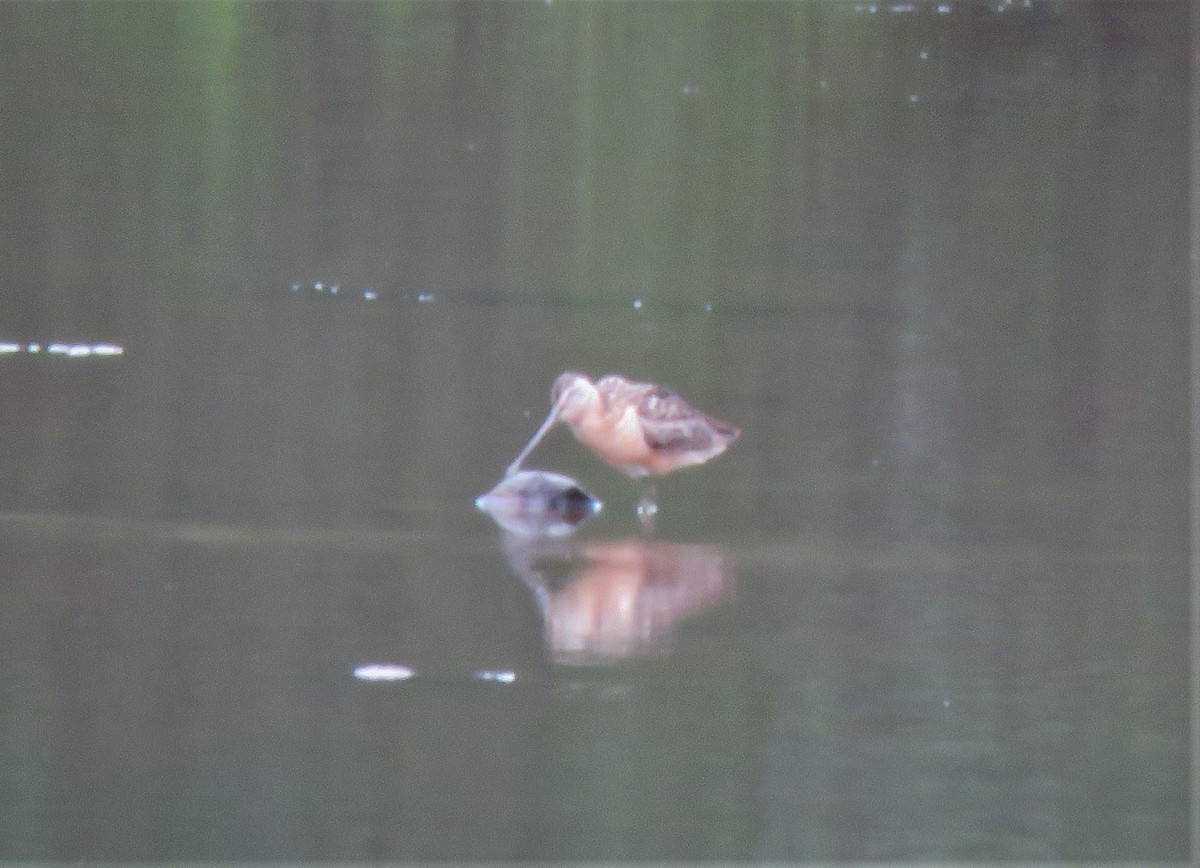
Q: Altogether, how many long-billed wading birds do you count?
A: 1